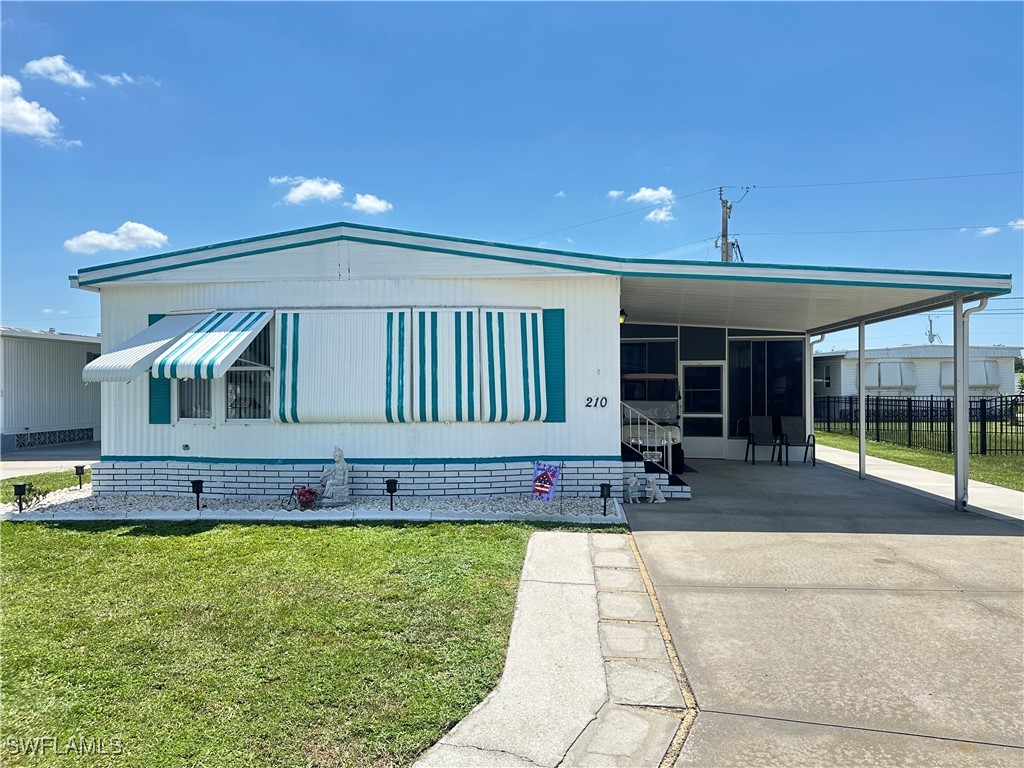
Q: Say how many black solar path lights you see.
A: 5